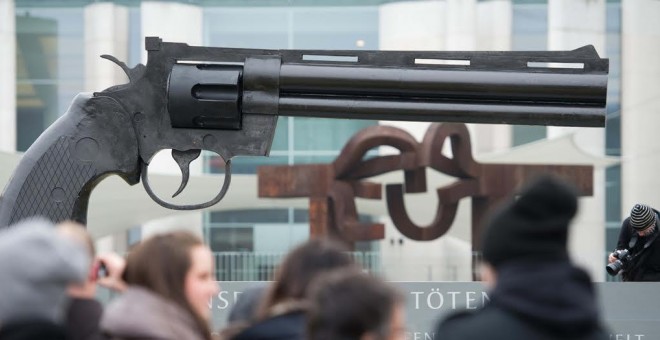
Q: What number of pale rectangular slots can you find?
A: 3